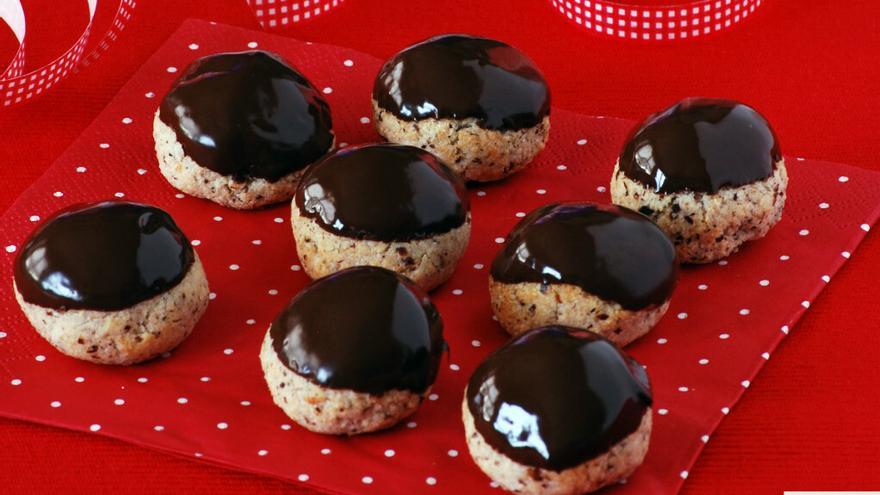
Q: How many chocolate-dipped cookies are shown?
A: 8